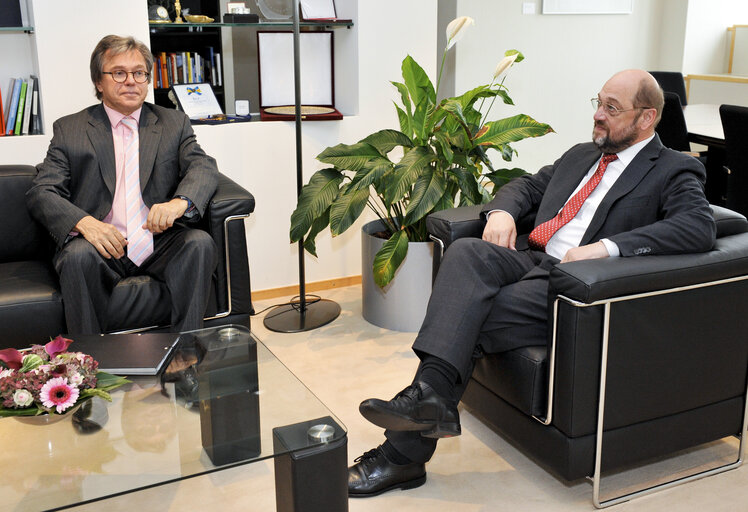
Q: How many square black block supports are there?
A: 2